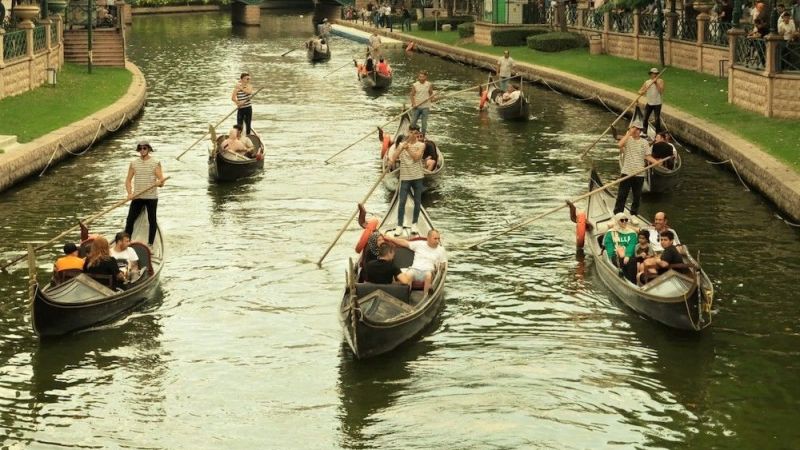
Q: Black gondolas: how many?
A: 9